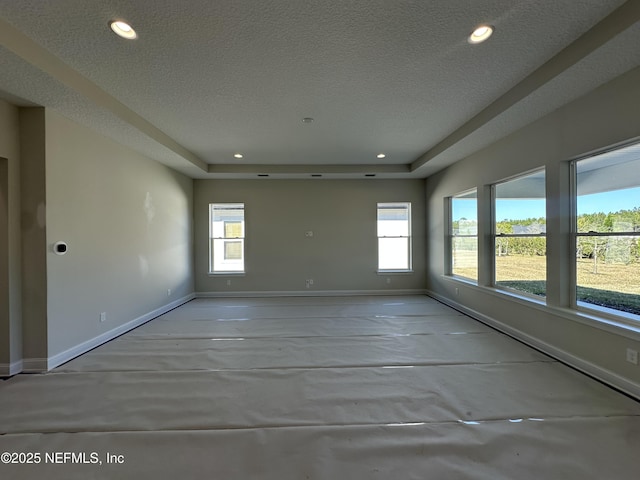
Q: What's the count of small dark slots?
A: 3